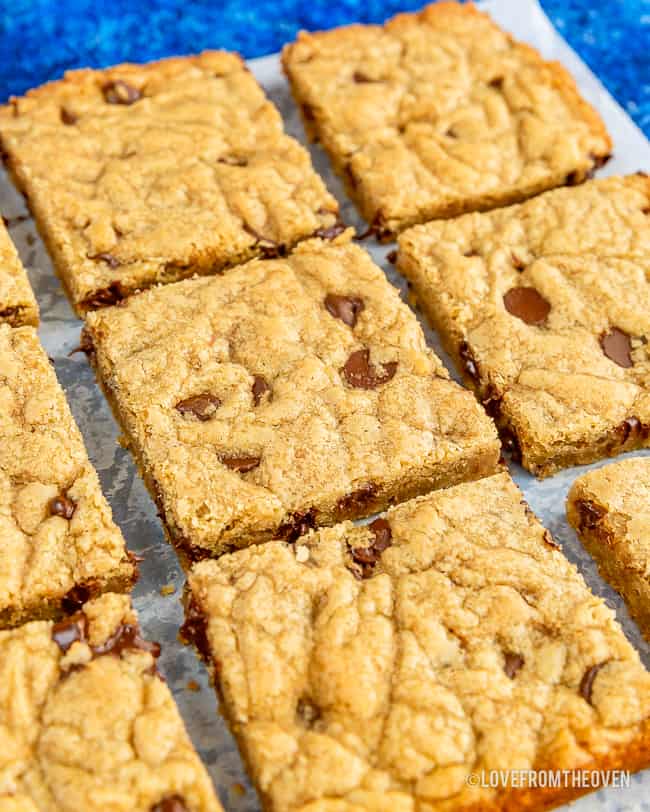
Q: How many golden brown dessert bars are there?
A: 9